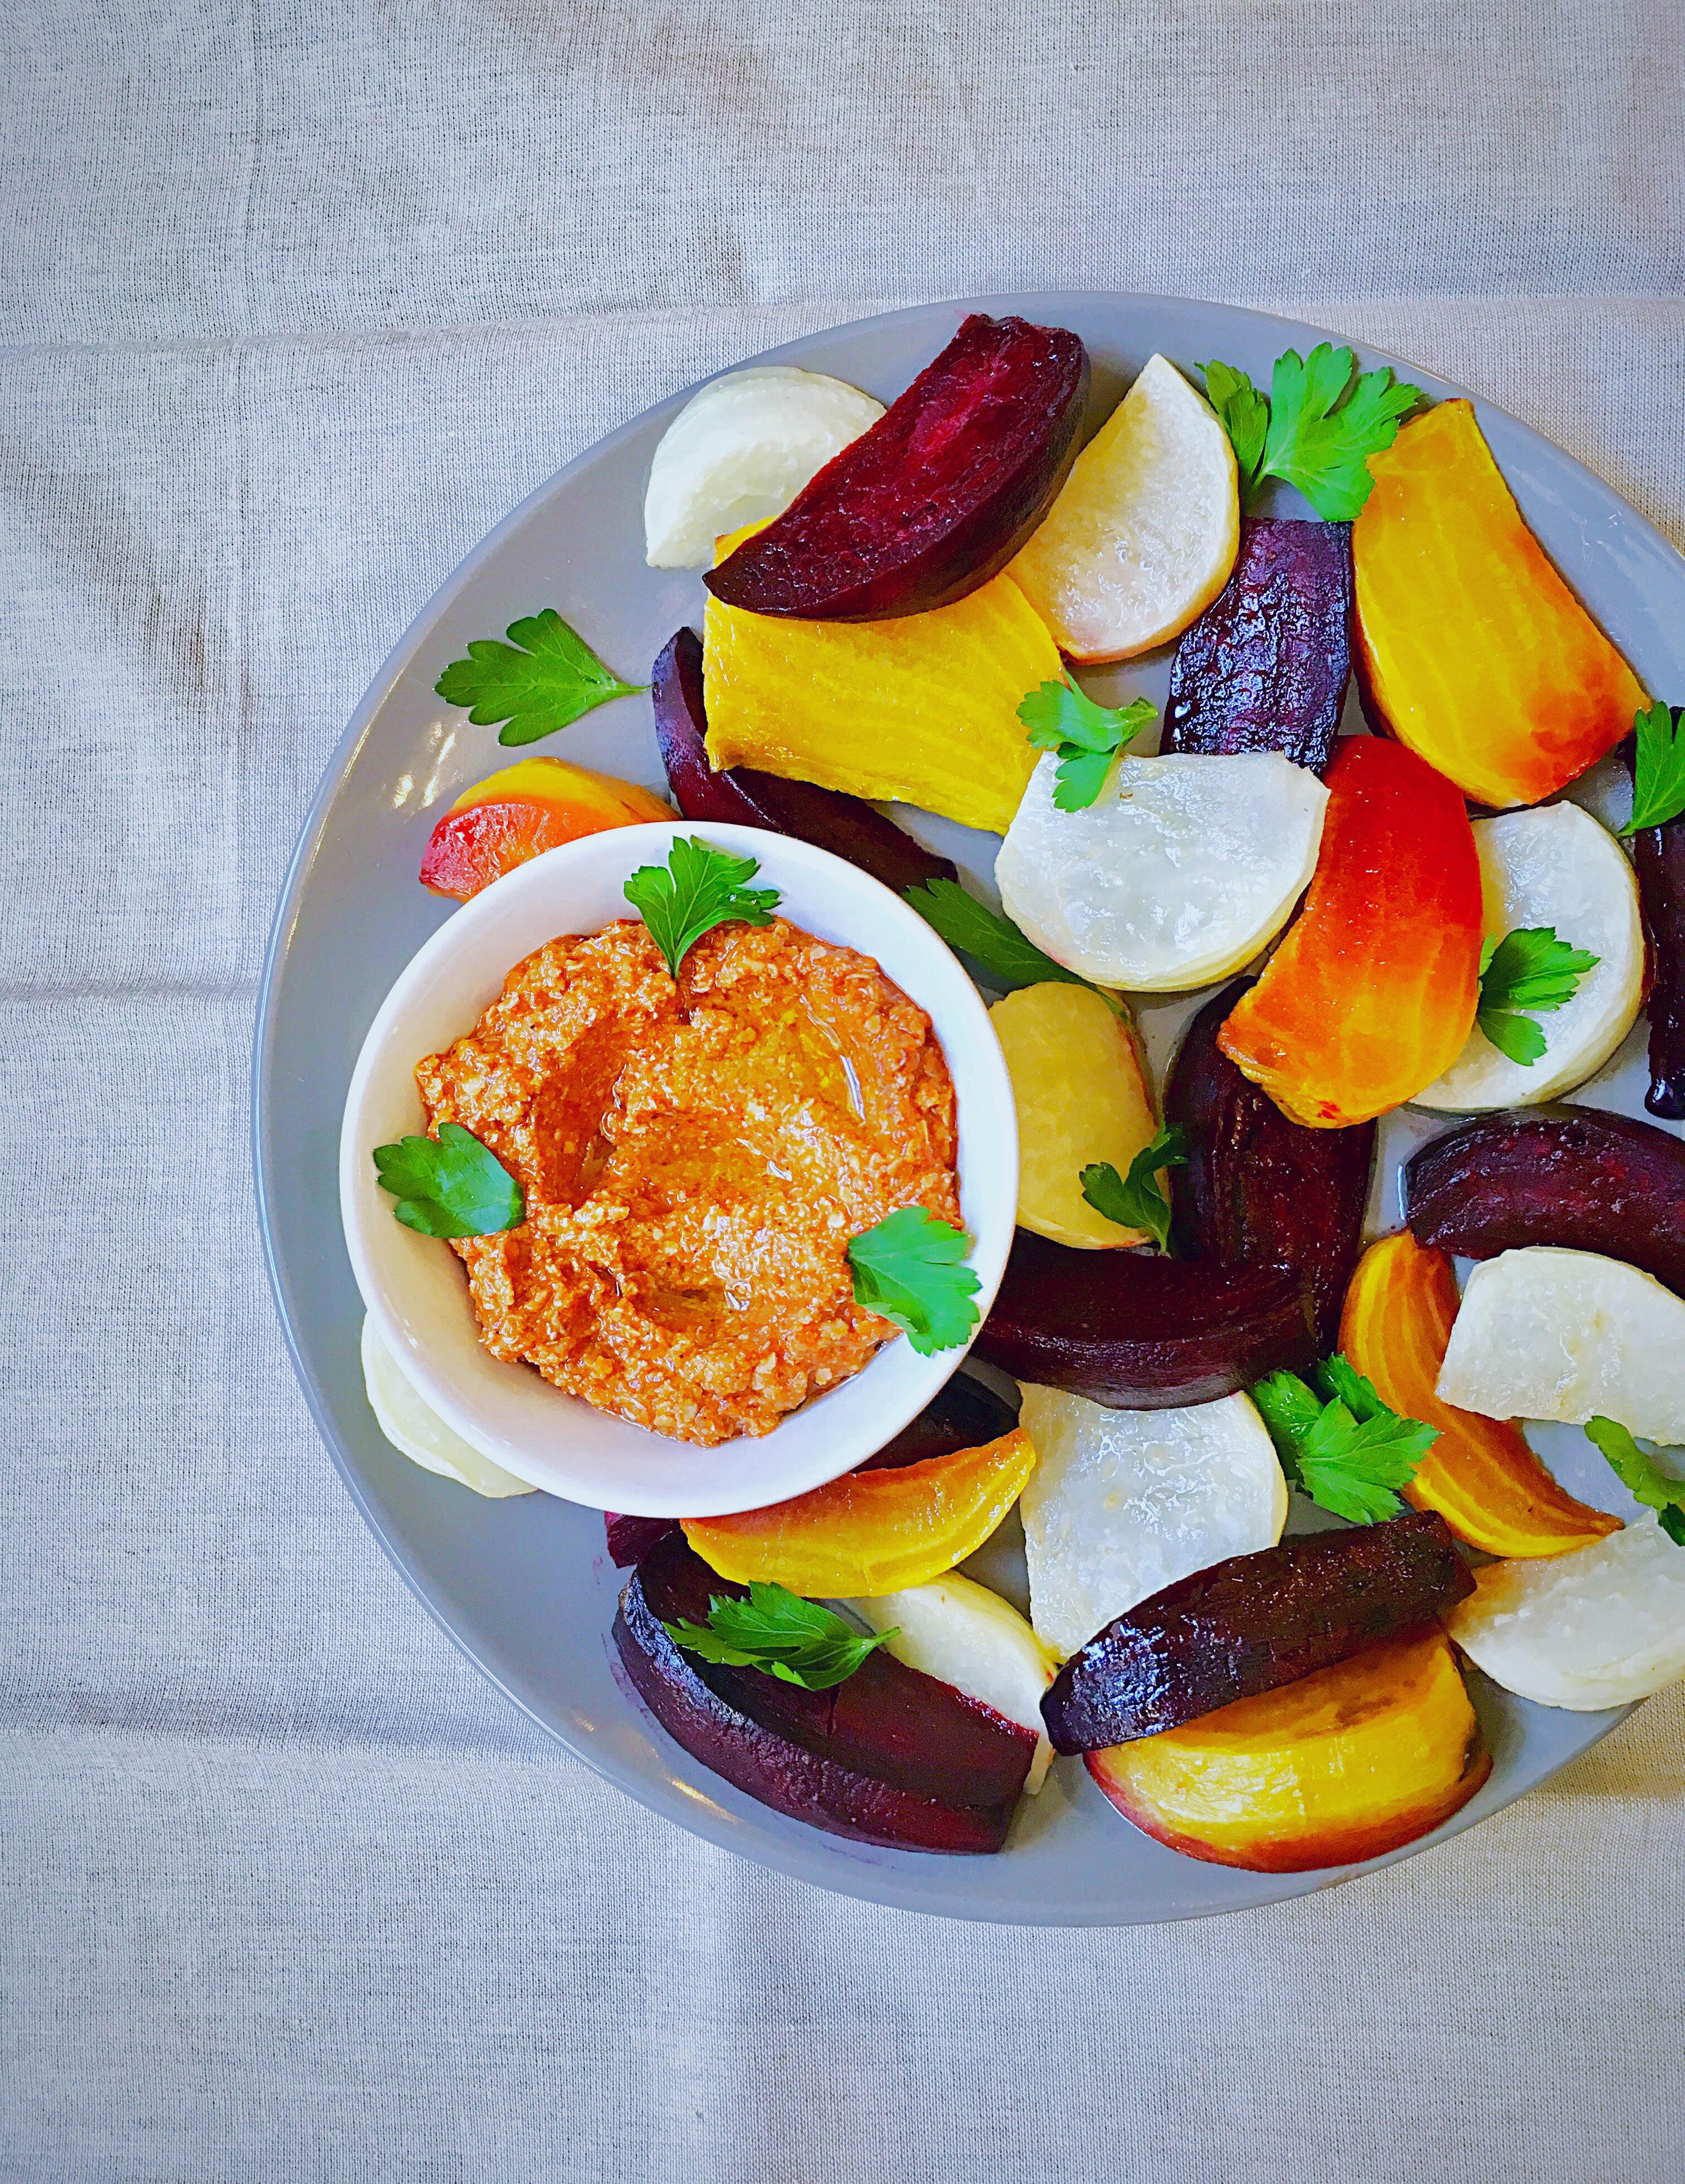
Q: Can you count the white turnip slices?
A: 9